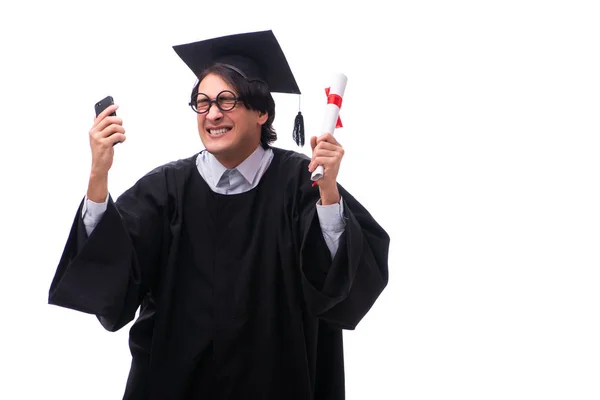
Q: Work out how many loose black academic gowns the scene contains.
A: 1